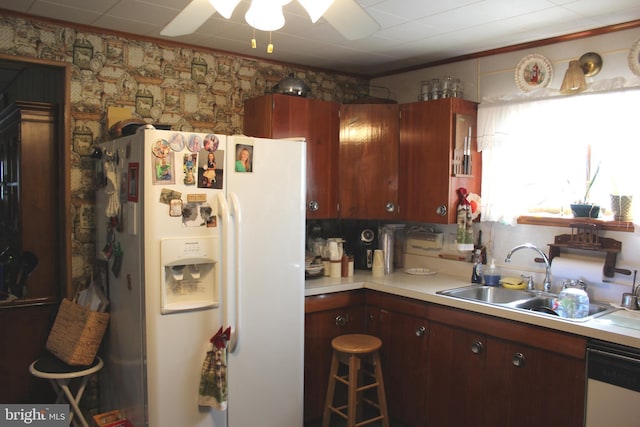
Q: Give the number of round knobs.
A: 7